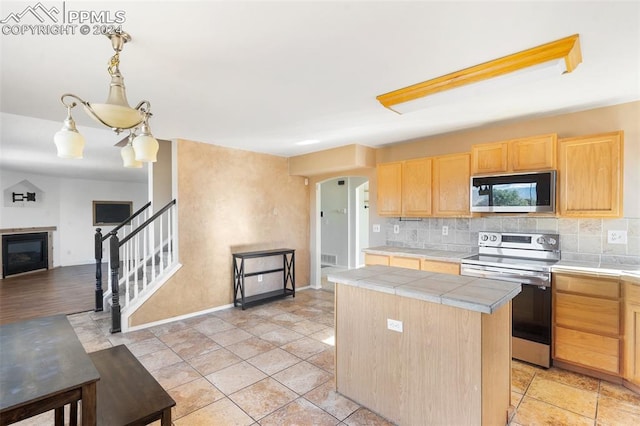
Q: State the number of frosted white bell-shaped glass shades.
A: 3